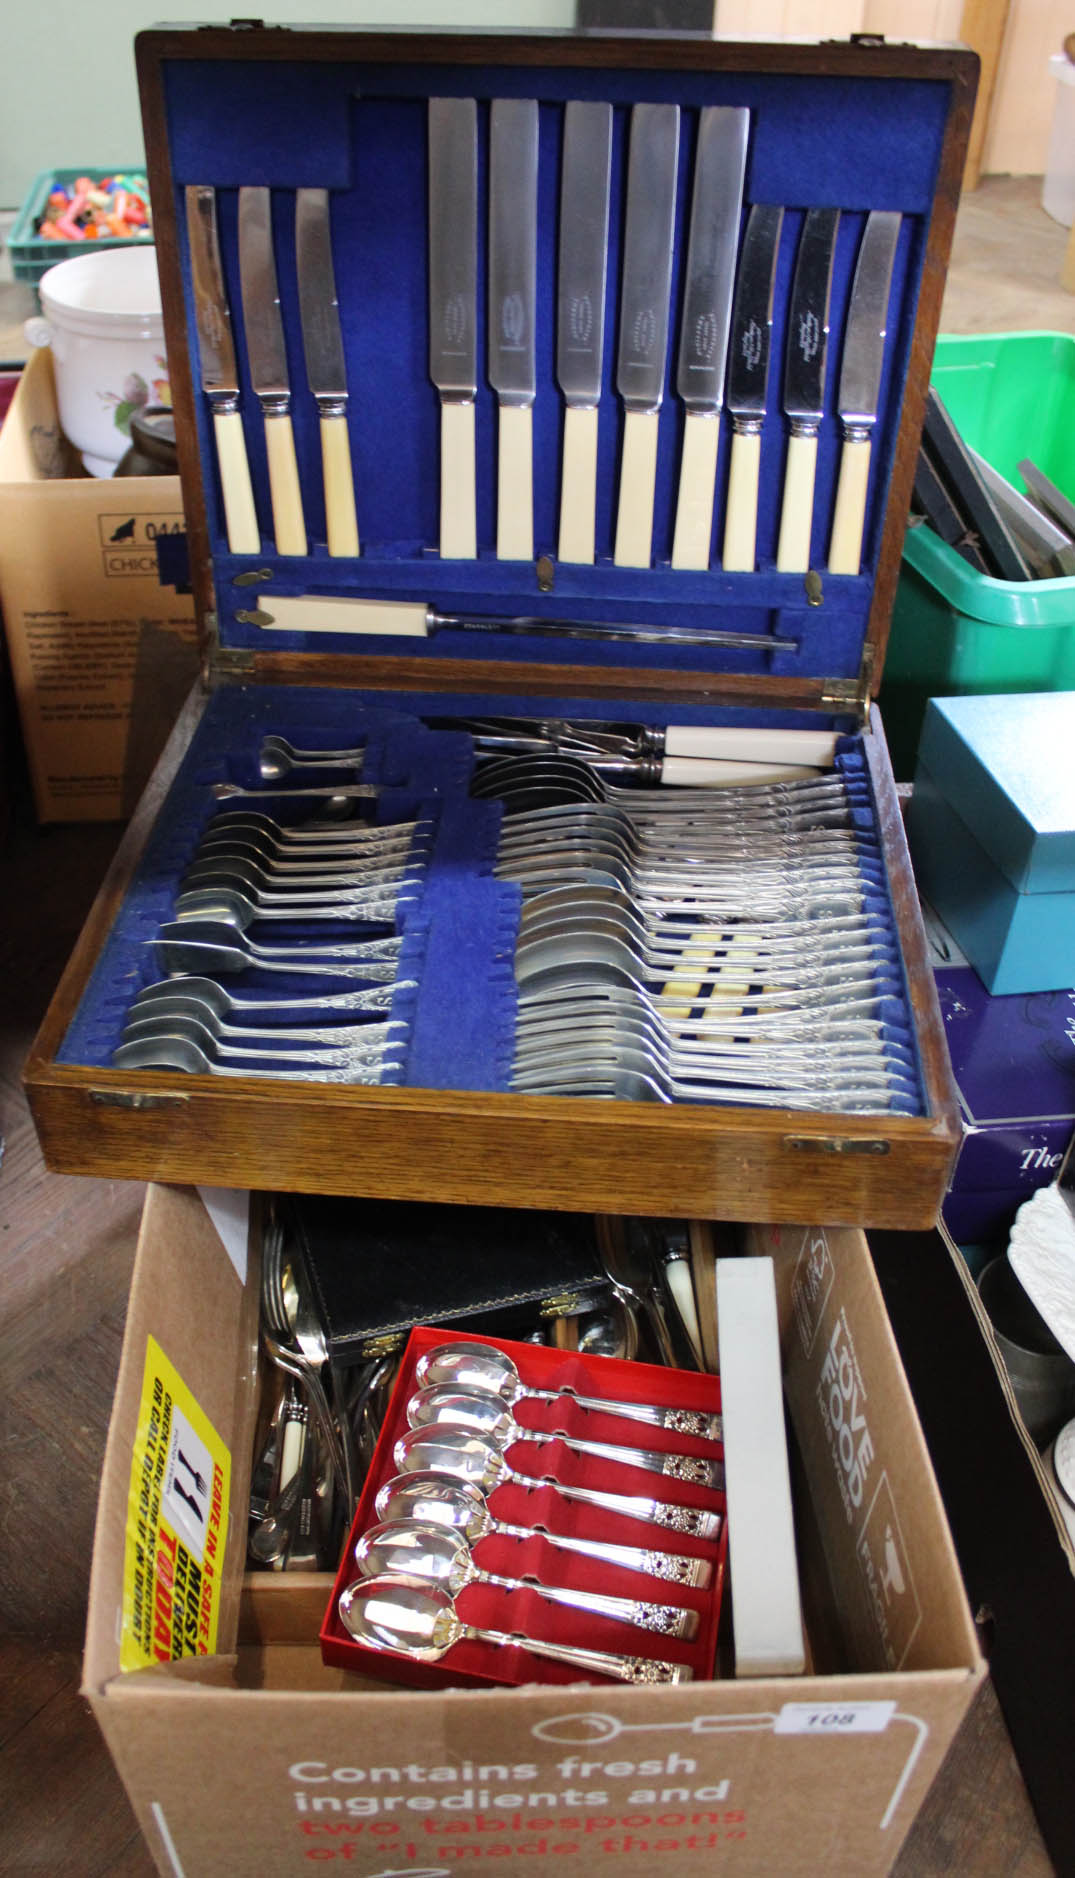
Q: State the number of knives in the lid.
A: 11